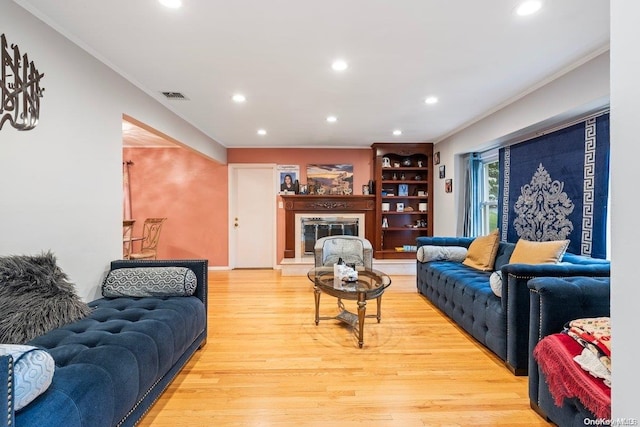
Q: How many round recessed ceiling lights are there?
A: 8